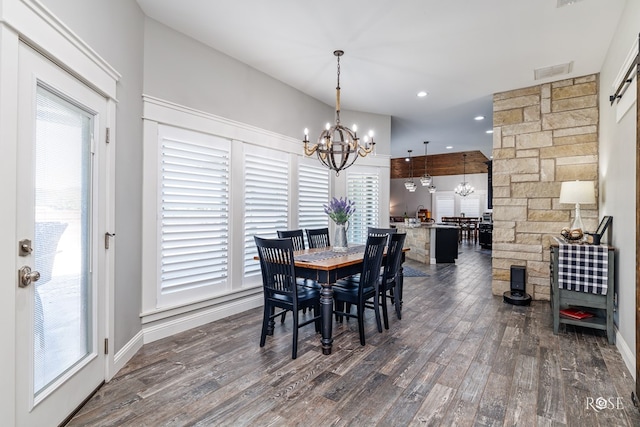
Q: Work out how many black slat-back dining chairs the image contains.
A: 6